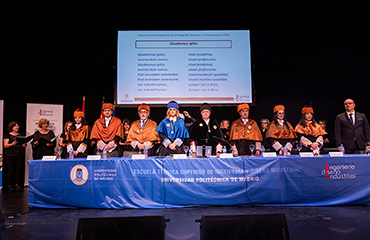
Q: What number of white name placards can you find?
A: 8